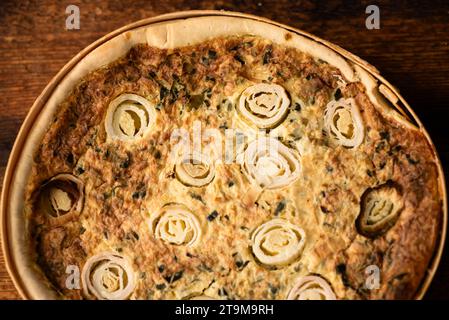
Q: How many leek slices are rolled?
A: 11